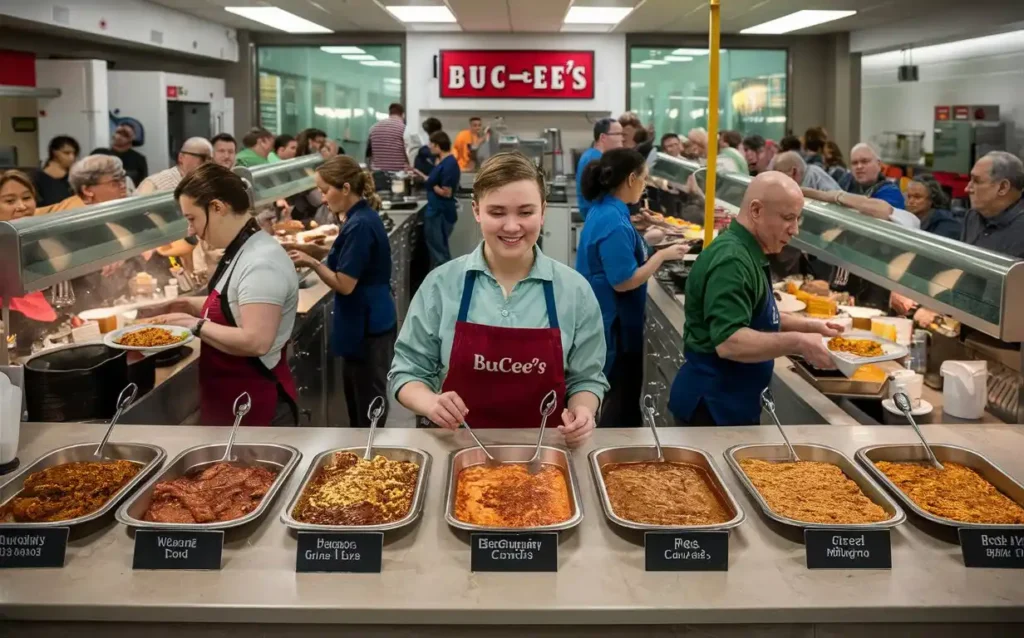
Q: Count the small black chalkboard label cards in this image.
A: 7